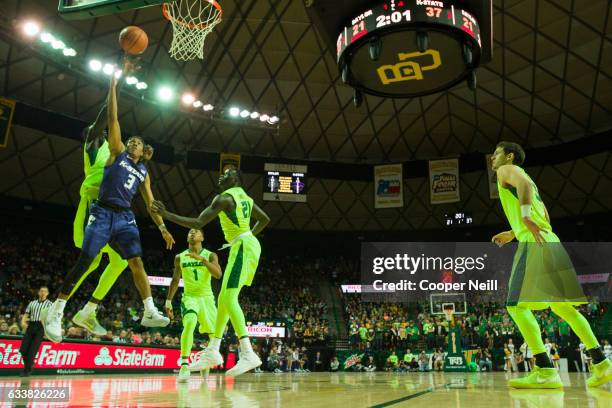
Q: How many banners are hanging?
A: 5